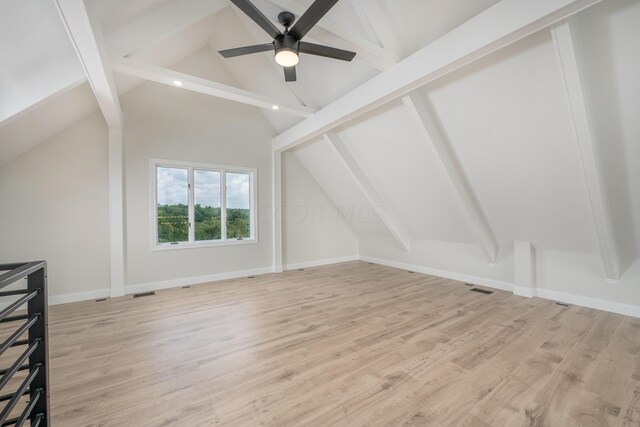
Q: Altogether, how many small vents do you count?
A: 8